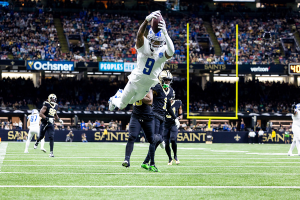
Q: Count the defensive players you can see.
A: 4